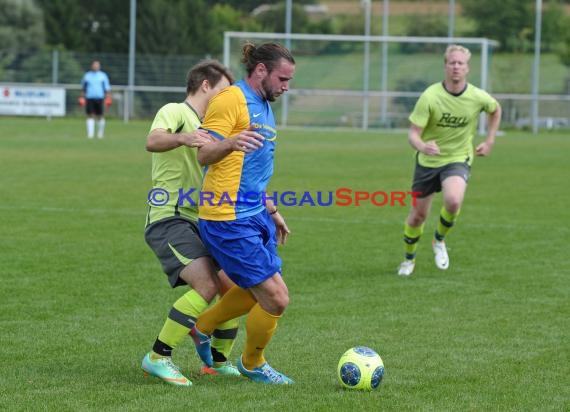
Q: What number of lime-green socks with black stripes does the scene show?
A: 4